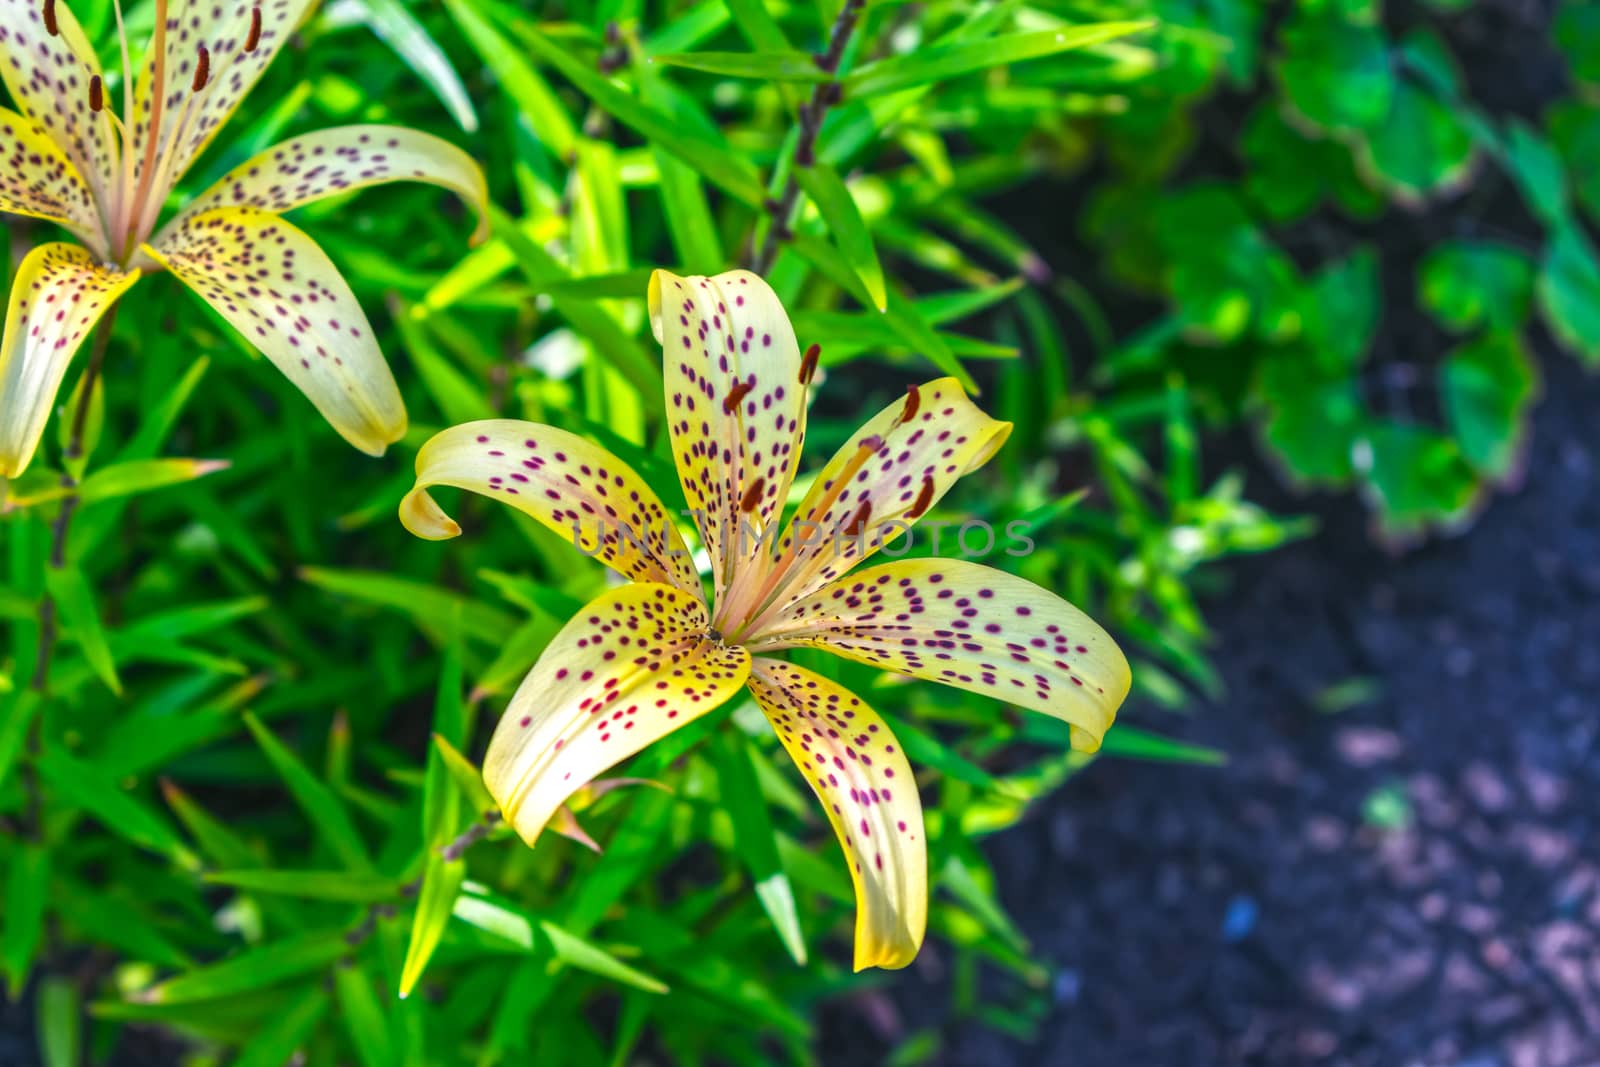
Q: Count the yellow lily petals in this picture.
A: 12